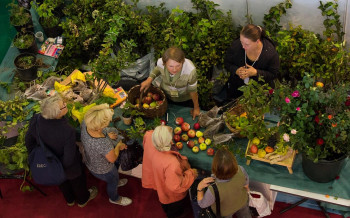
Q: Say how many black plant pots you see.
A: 5